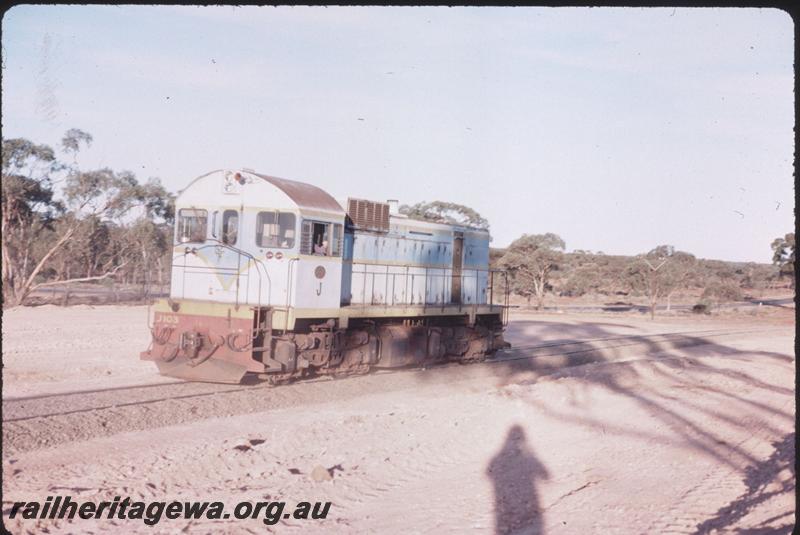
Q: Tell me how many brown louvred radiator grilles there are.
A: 1